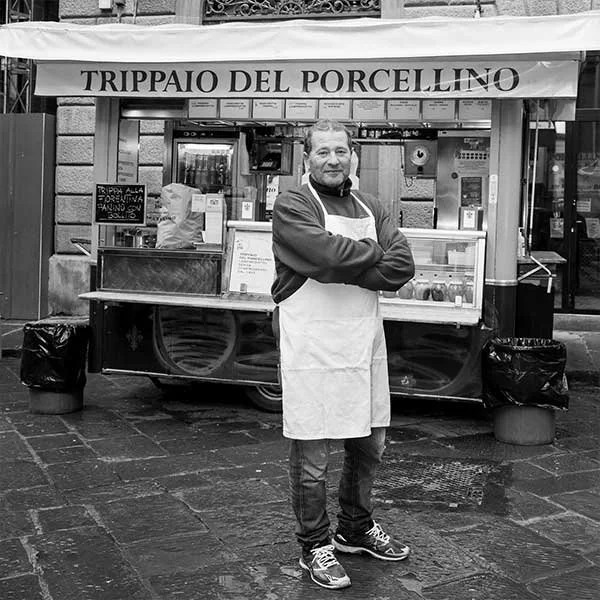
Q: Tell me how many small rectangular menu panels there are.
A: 9